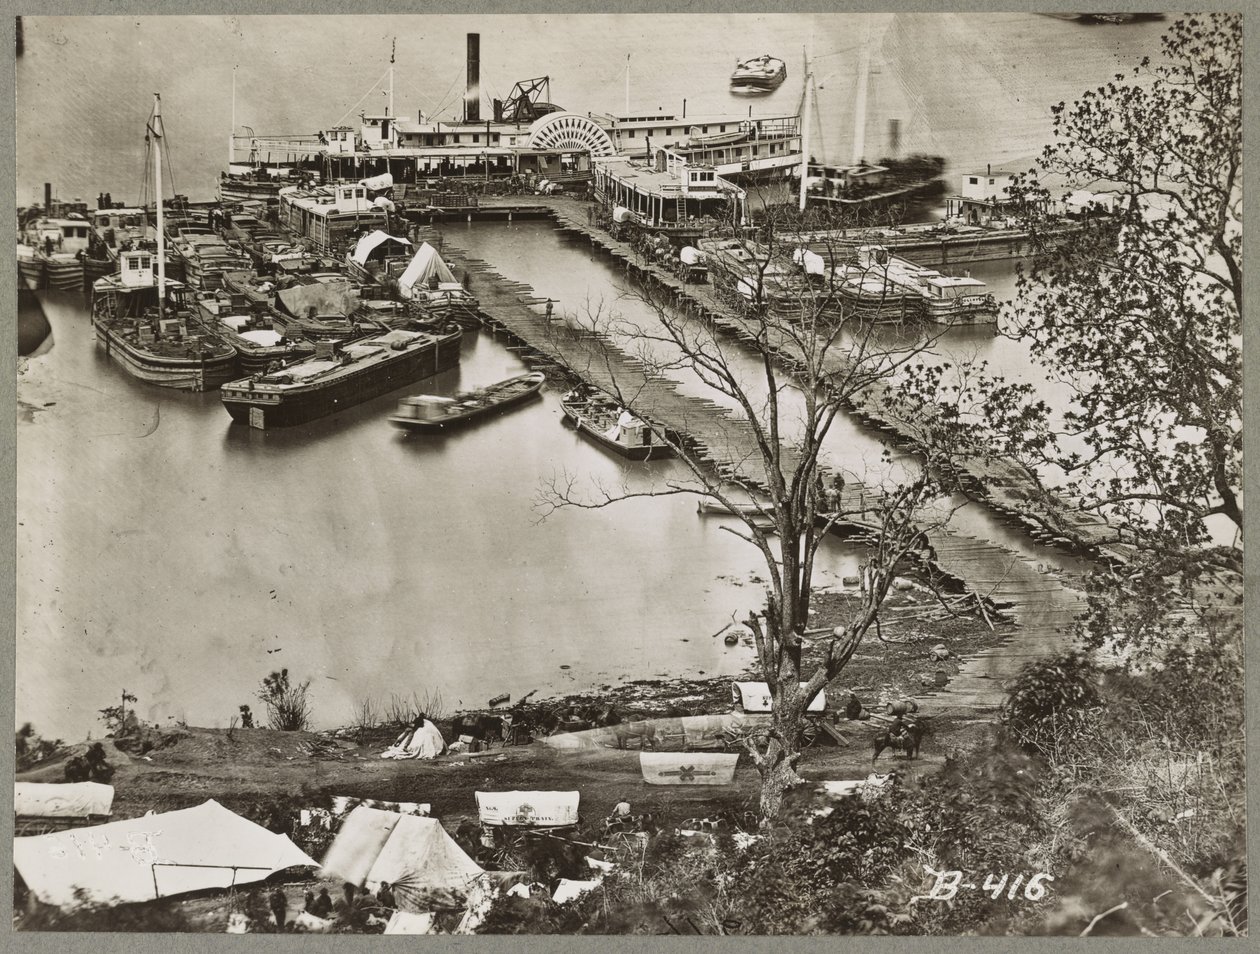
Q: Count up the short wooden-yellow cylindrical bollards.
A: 0